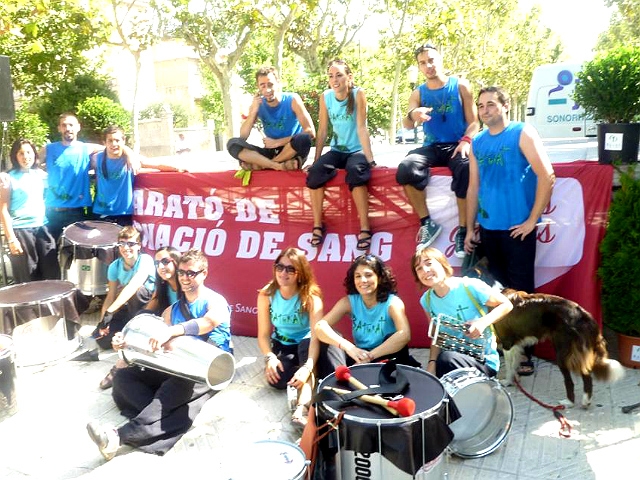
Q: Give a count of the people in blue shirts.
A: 13